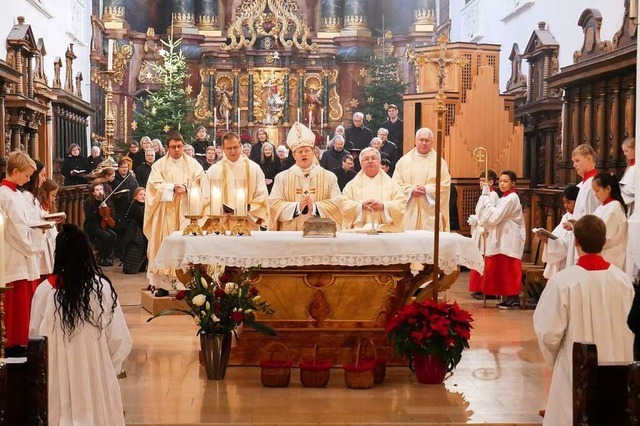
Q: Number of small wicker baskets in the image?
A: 4